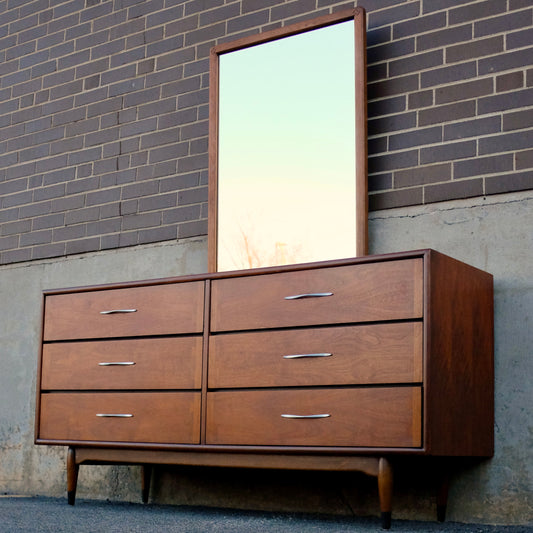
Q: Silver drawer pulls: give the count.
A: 6